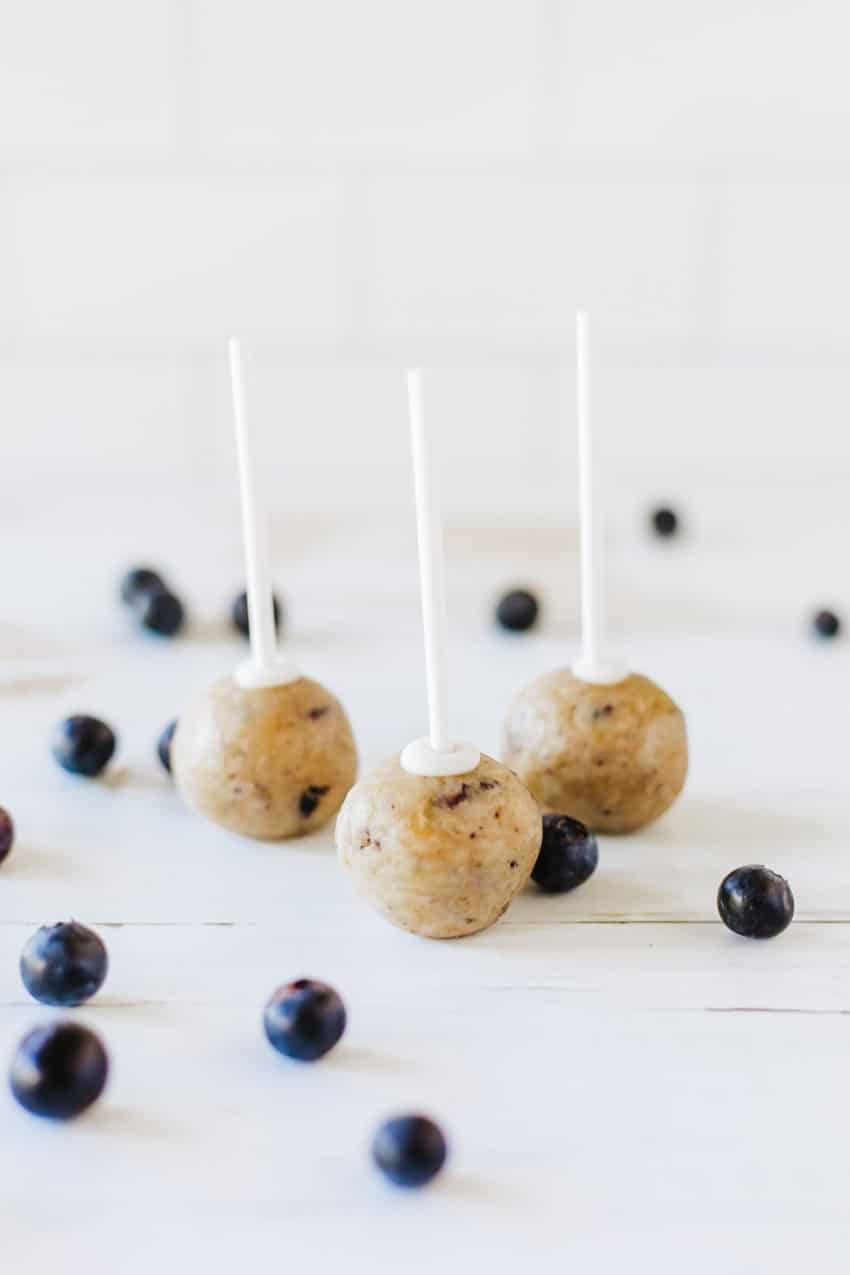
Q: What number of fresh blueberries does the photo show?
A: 15